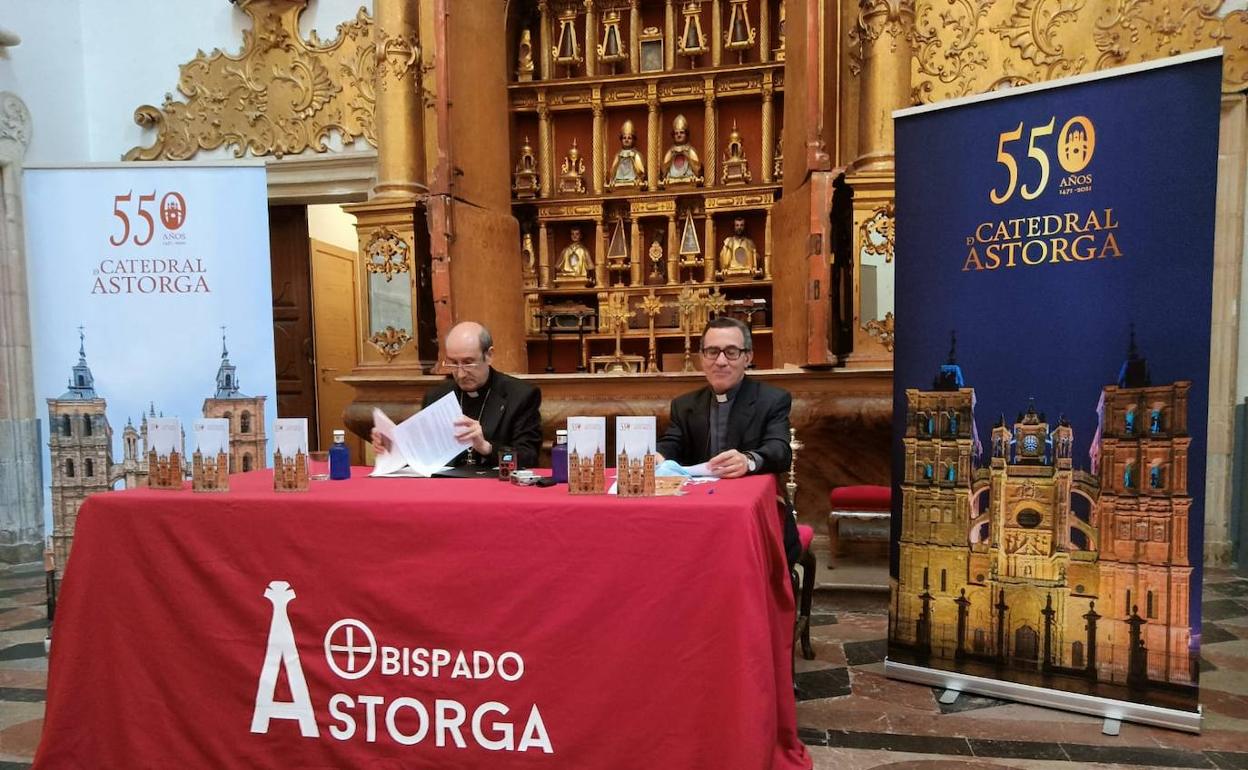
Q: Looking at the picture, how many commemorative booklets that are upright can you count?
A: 5